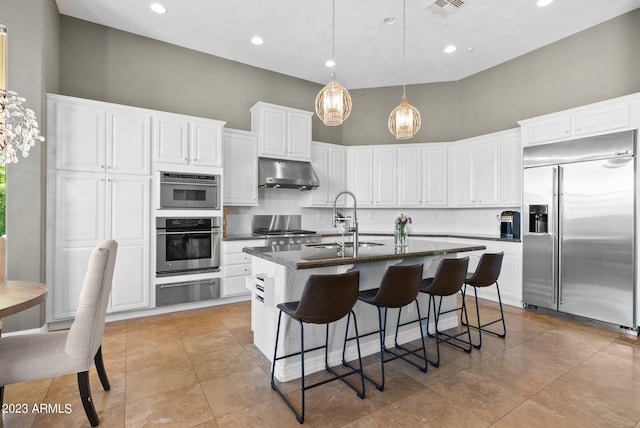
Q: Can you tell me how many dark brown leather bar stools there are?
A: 4